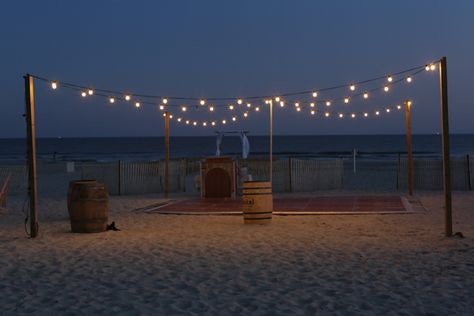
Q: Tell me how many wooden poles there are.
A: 5